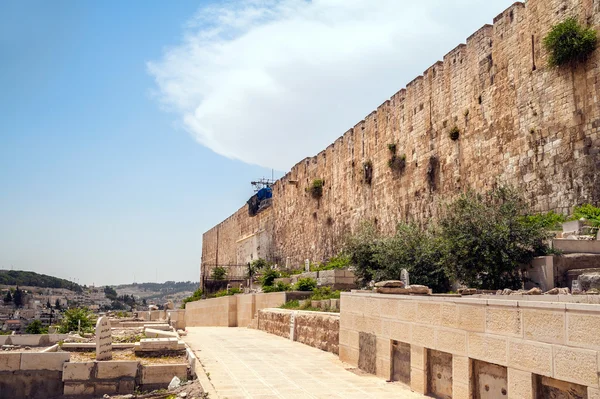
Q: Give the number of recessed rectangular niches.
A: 5